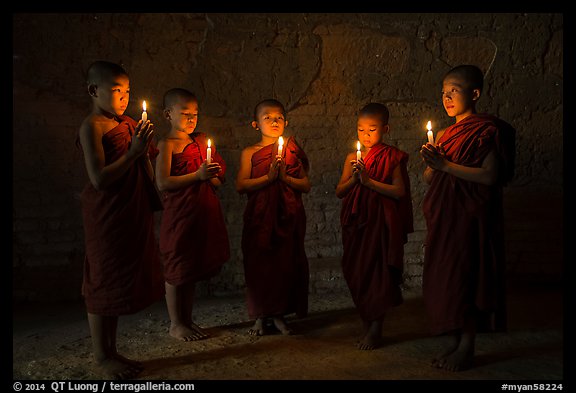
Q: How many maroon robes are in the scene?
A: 5